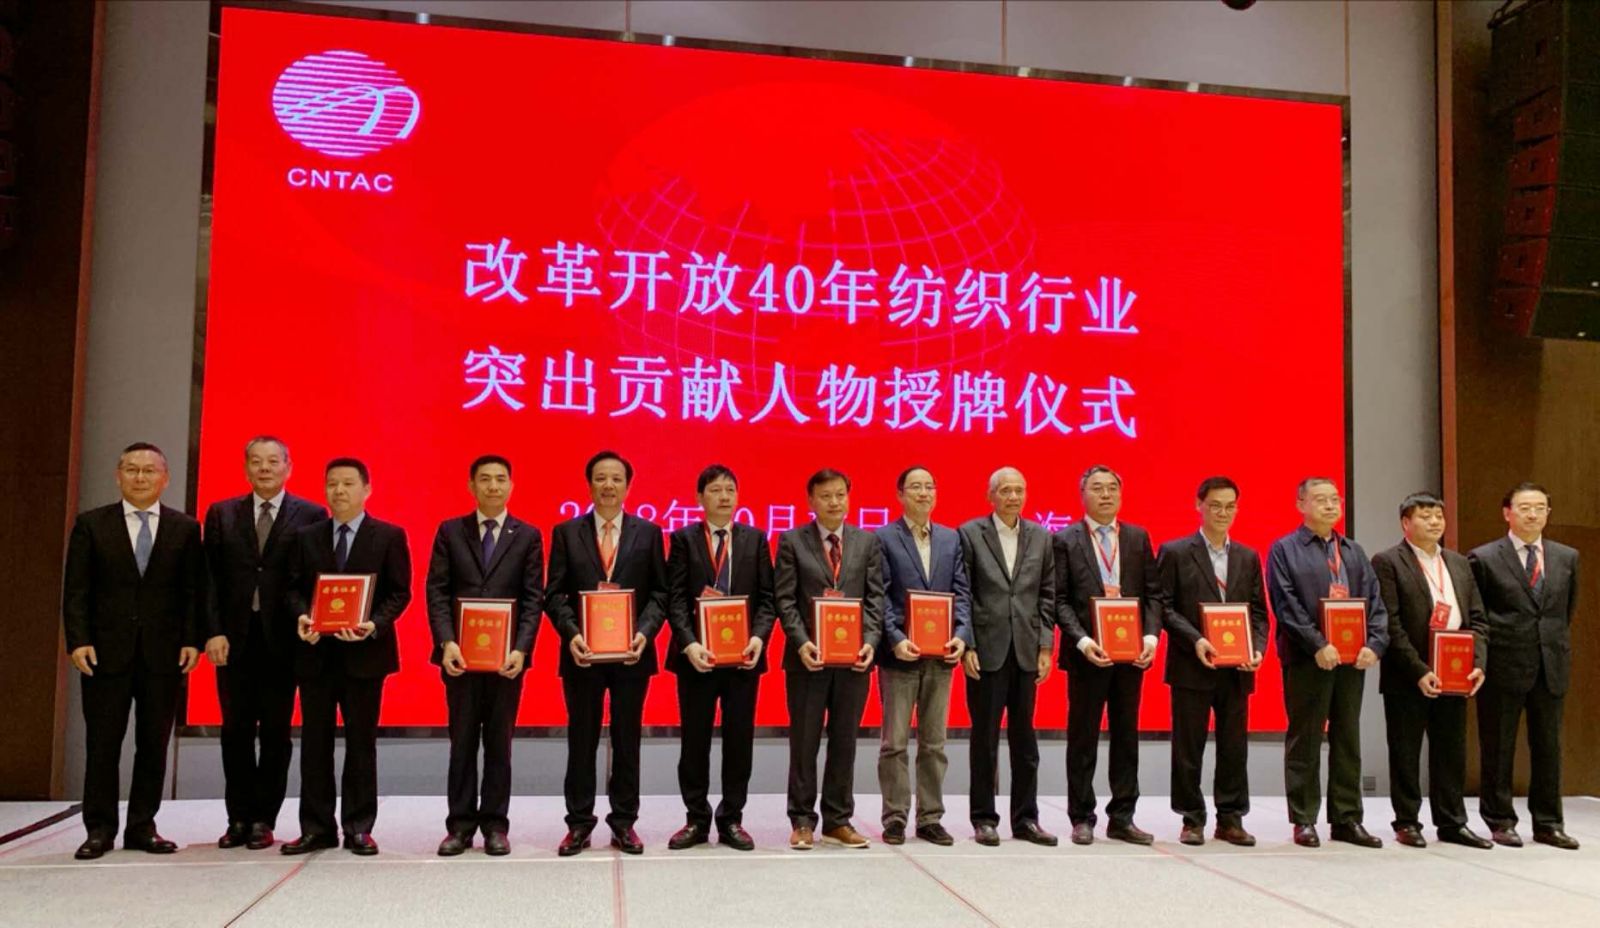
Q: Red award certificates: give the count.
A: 10